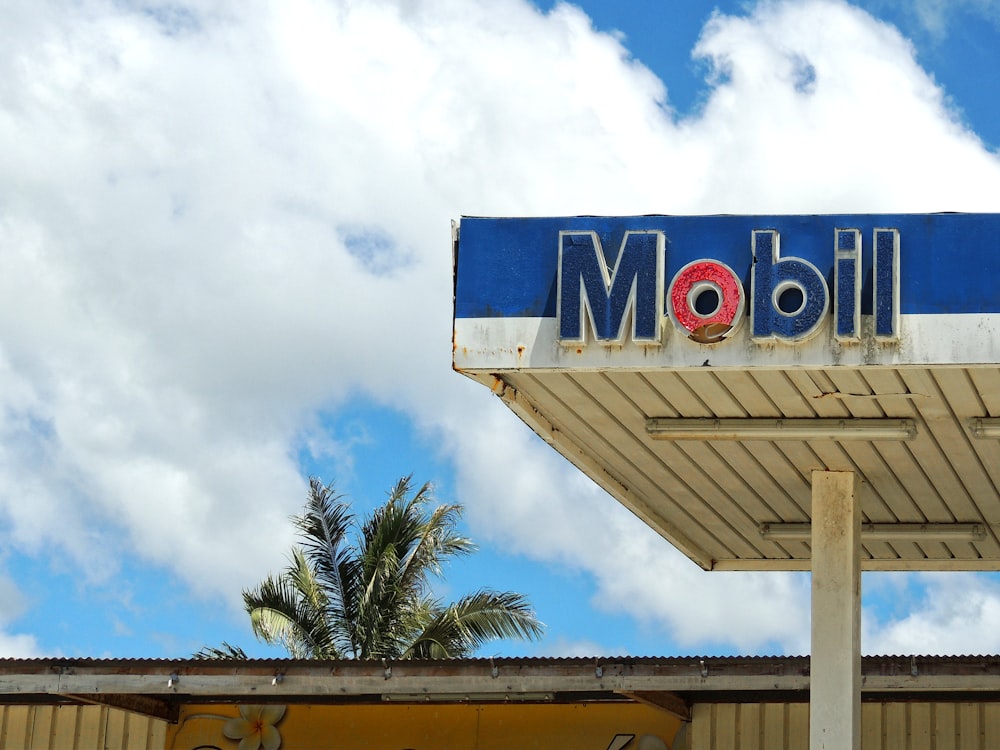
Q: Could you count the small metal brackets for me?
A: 7